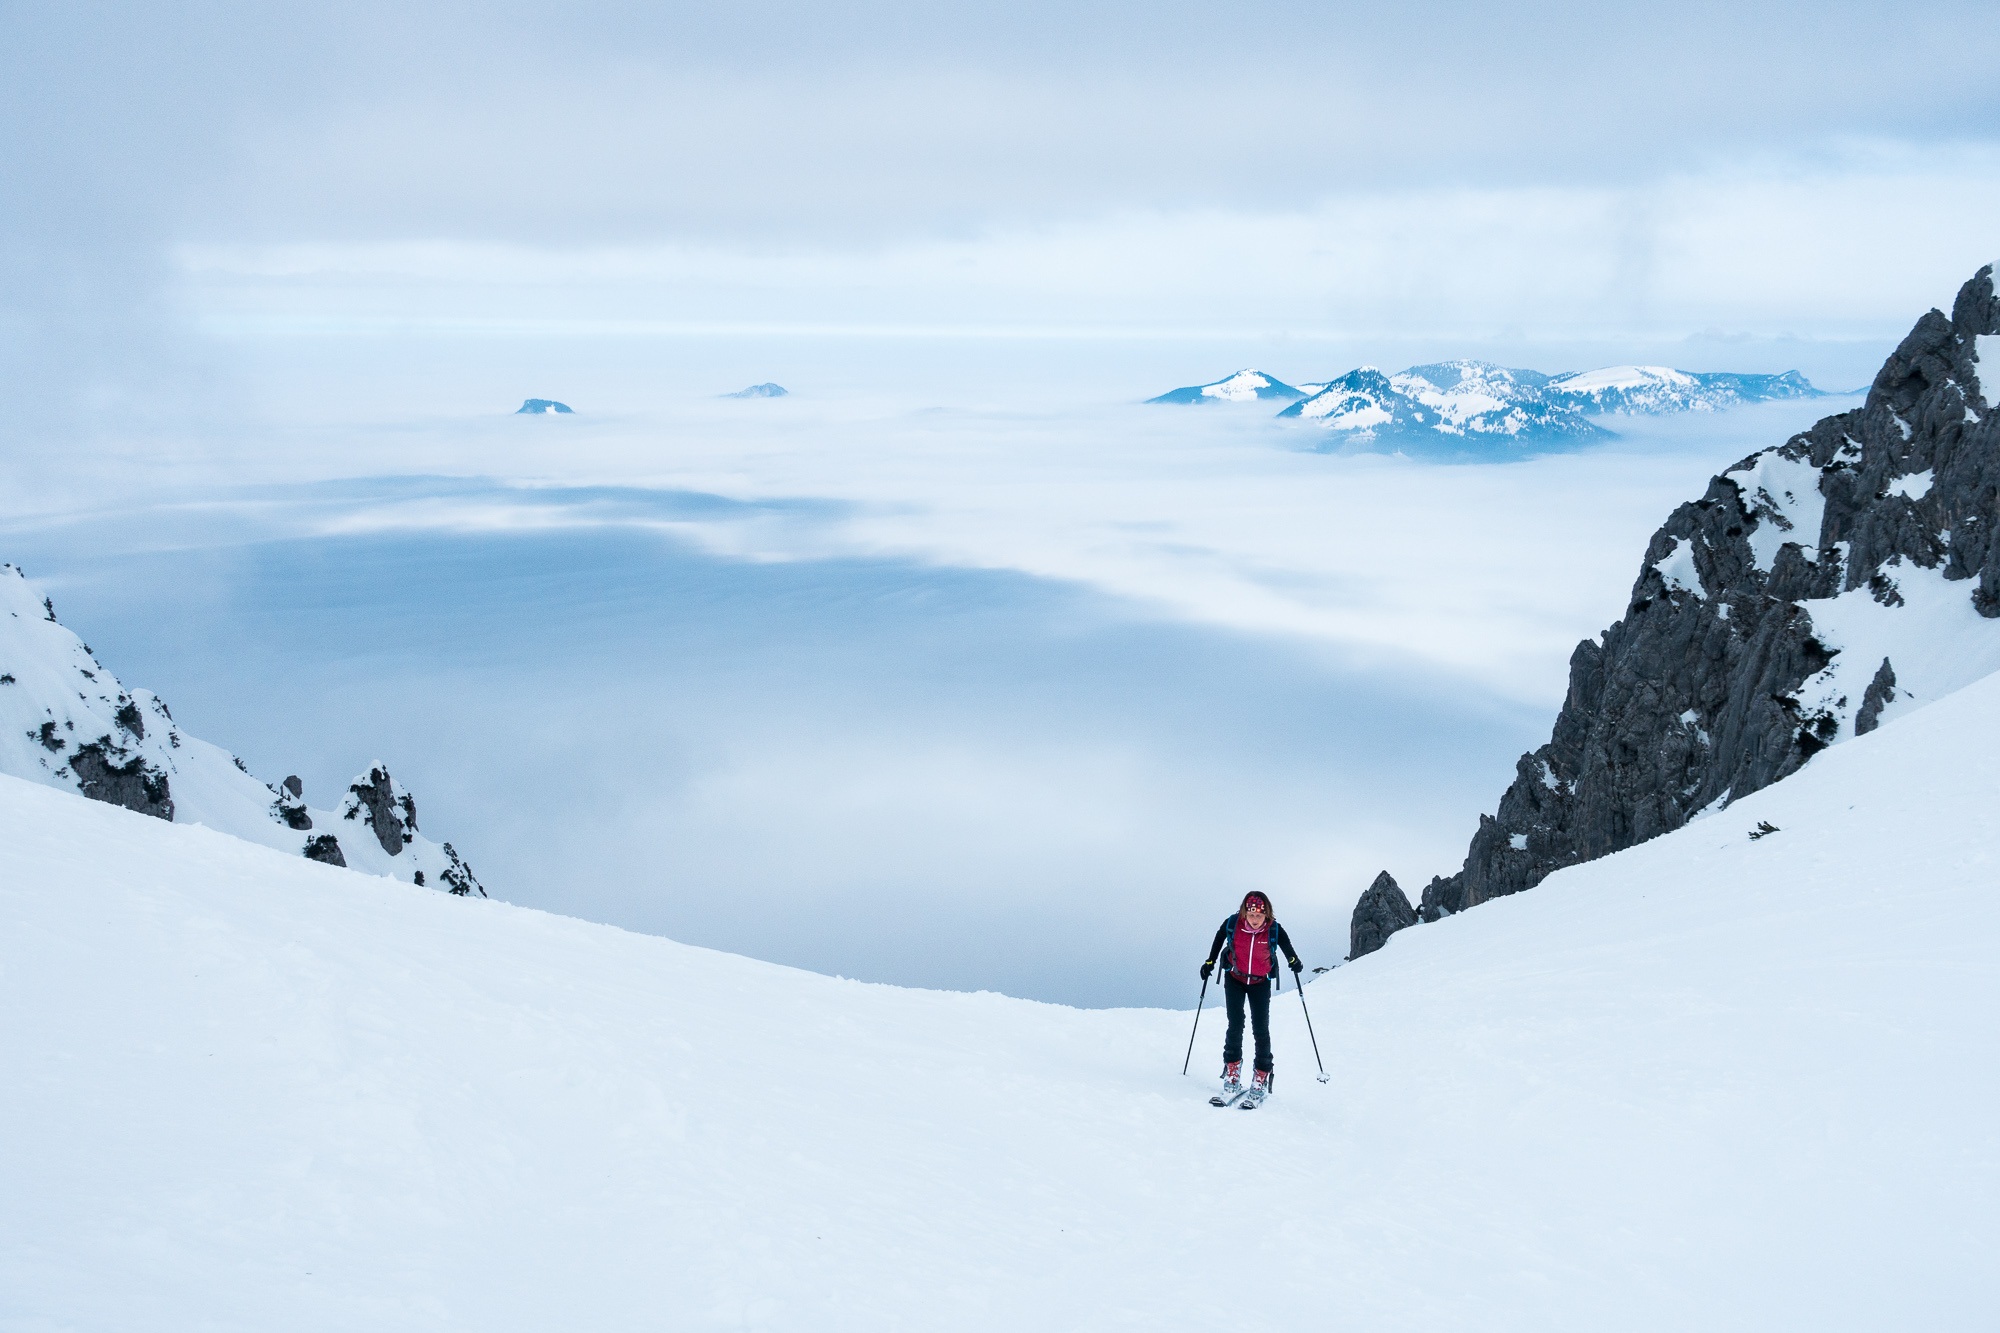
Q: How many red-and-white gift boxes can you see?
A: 0